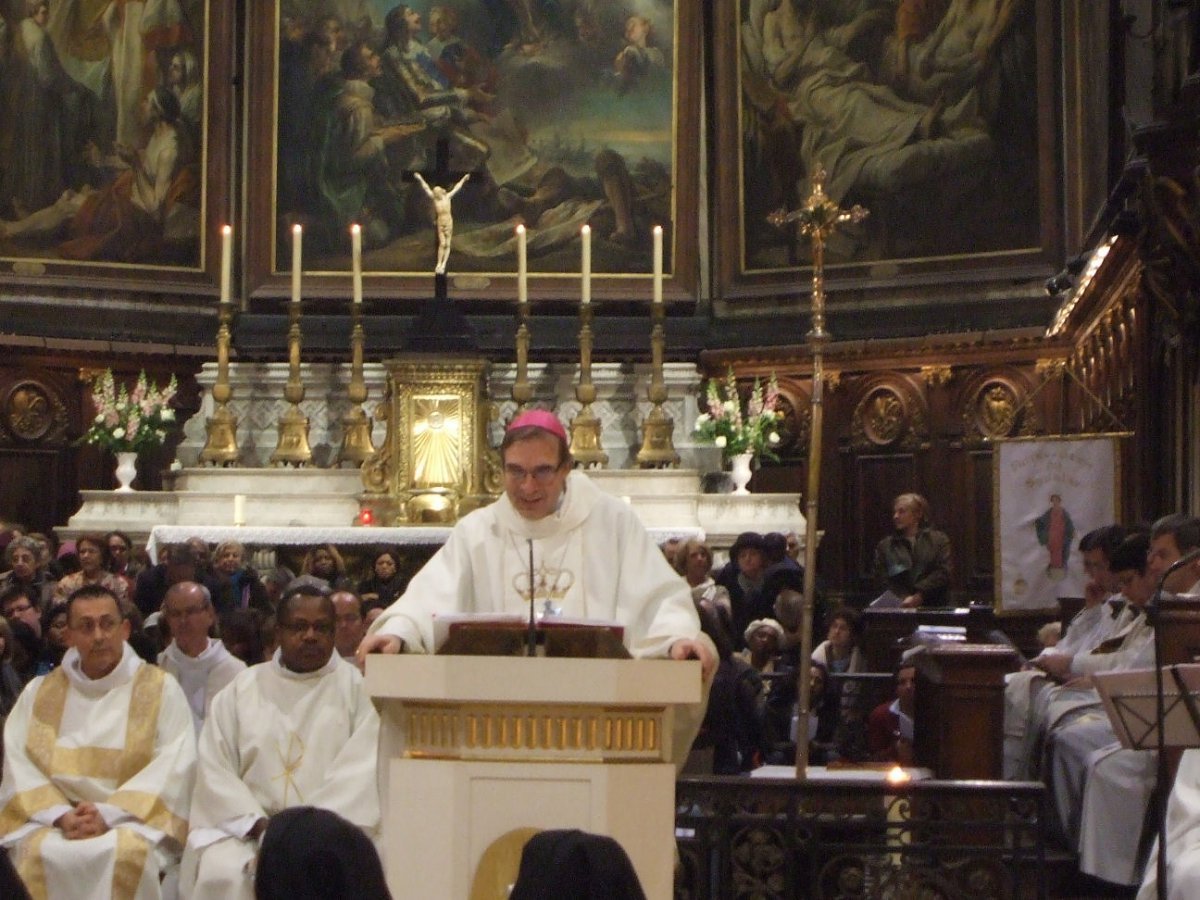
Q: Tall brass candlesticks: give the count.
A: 6